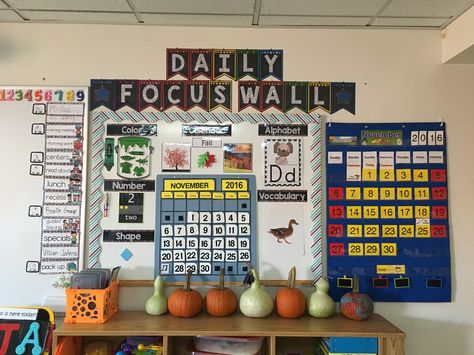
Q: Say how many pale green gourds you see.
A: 3